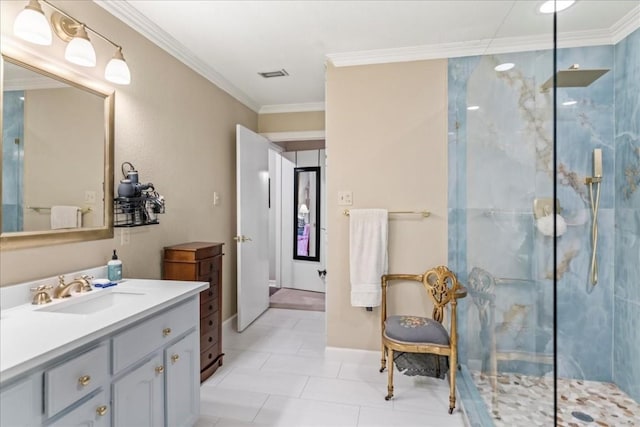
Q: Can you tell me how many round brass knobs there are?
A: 5